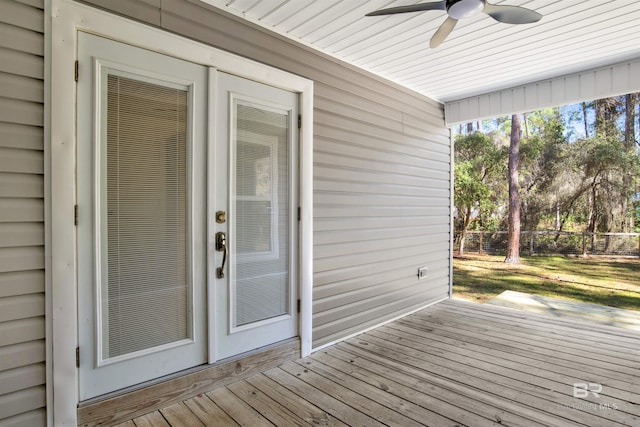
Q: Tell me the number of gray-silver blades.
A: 3